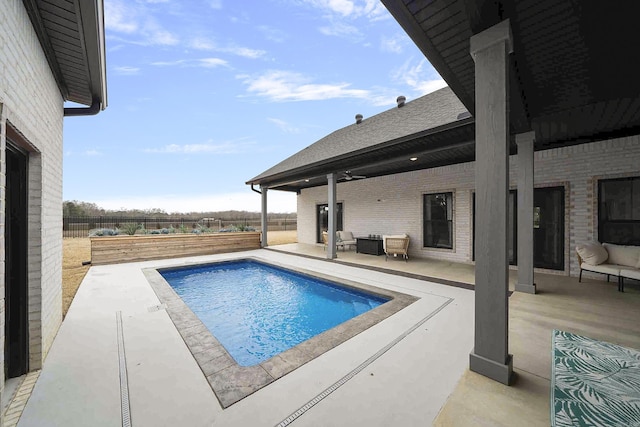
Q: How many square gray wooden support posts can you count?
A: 4